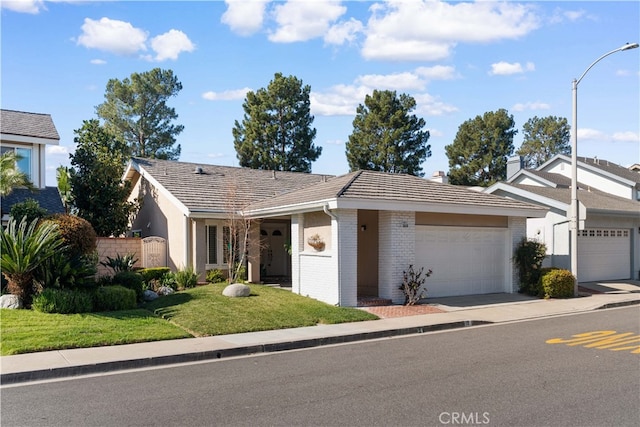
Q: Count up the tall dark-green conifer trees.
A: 5